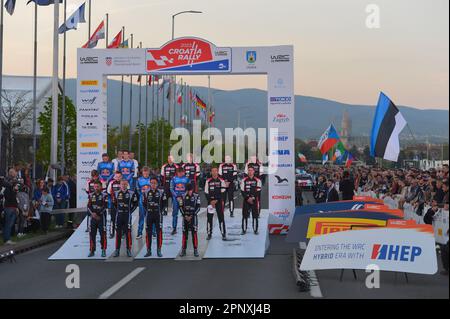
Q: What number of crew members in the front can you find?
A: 4